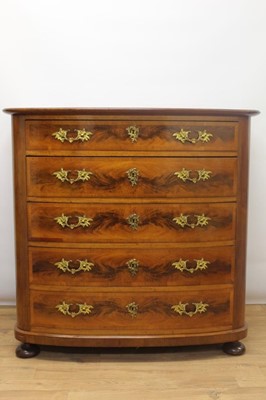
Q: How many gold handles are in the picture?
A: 10